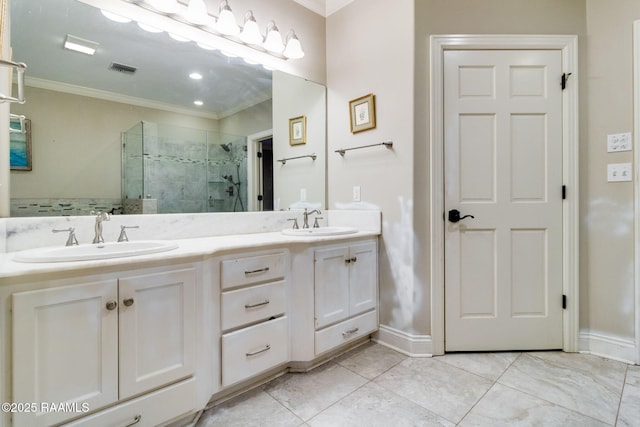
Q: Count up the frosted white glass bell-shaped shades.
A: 6